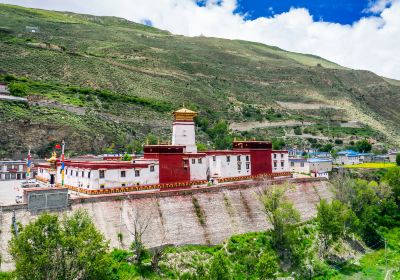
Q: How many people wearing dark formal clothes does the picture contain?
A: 0